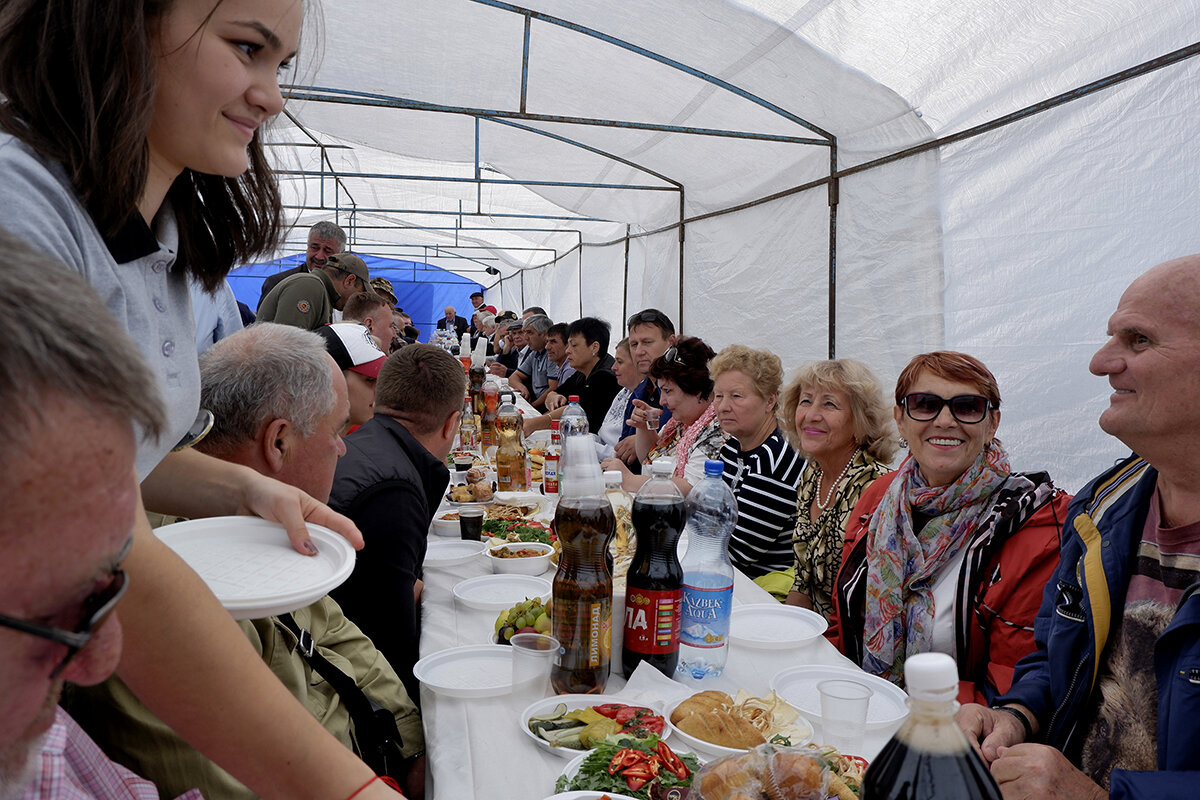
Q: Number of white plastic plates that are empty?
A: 6